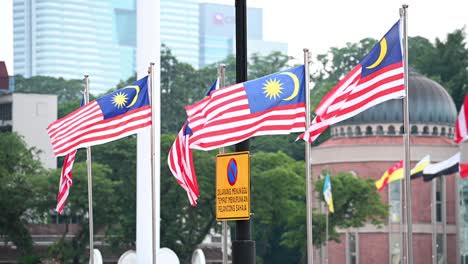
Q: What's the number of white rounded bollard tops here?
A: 4